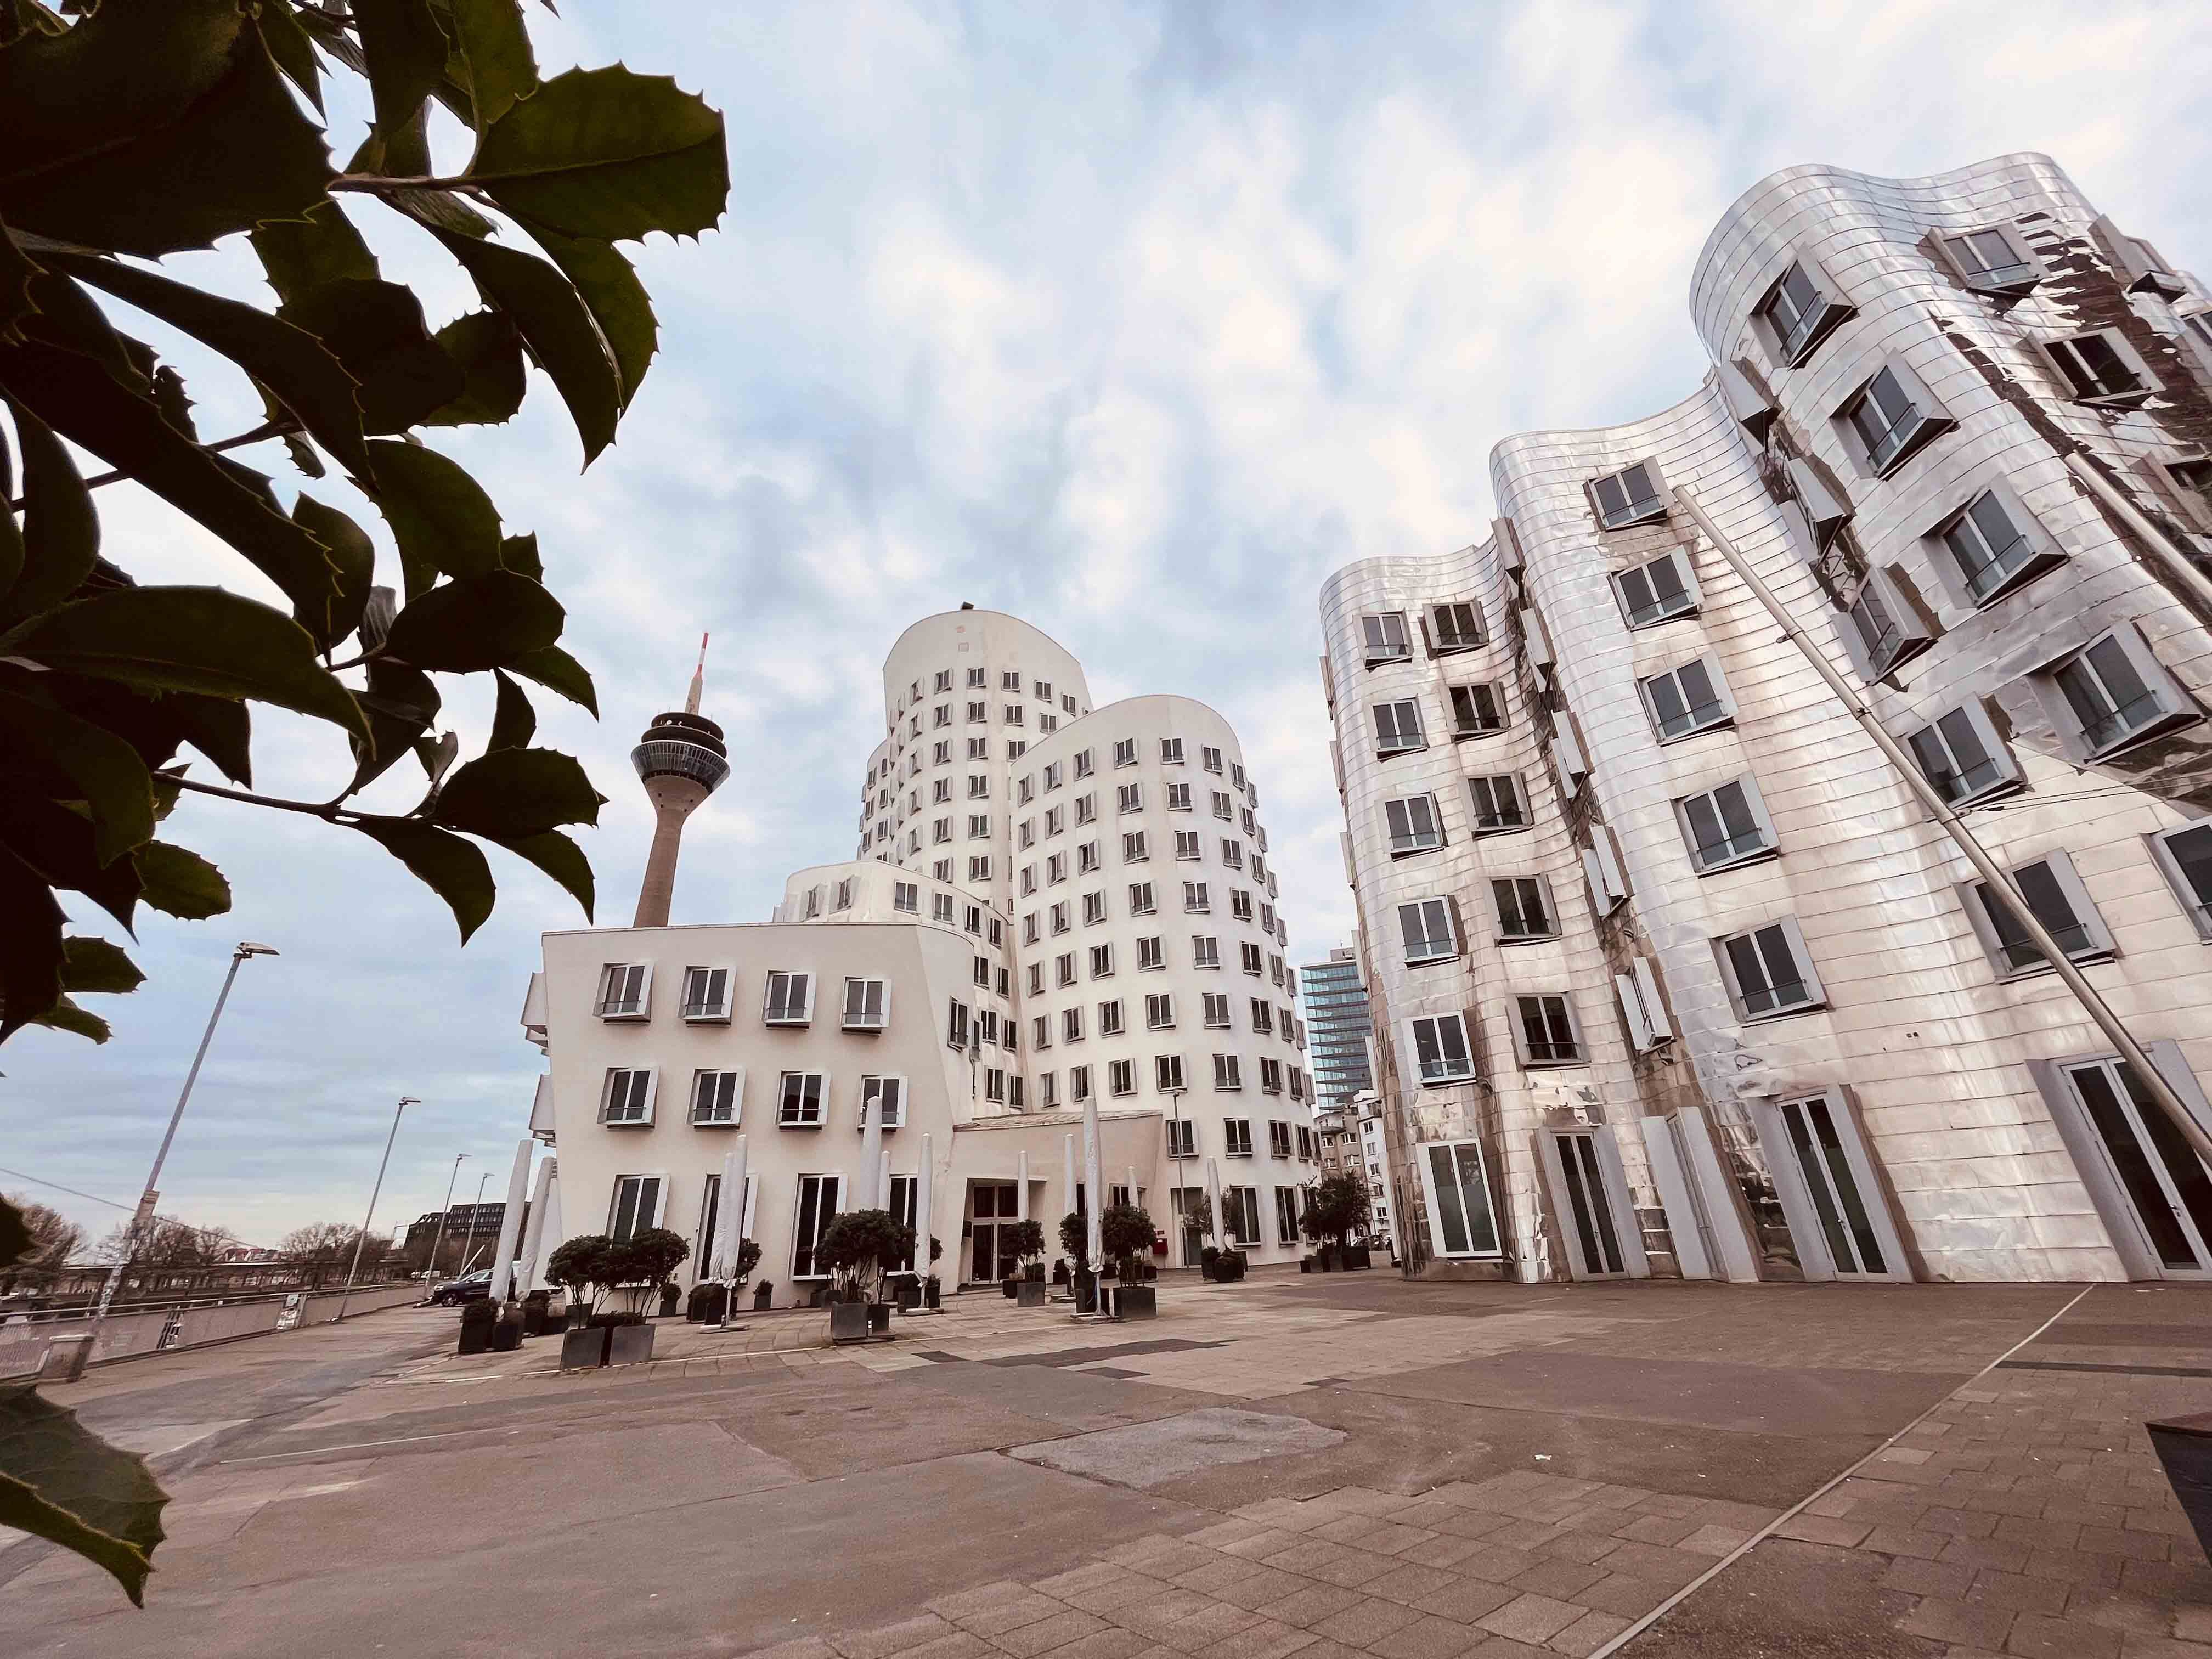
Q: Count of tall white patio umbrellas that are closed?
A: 12